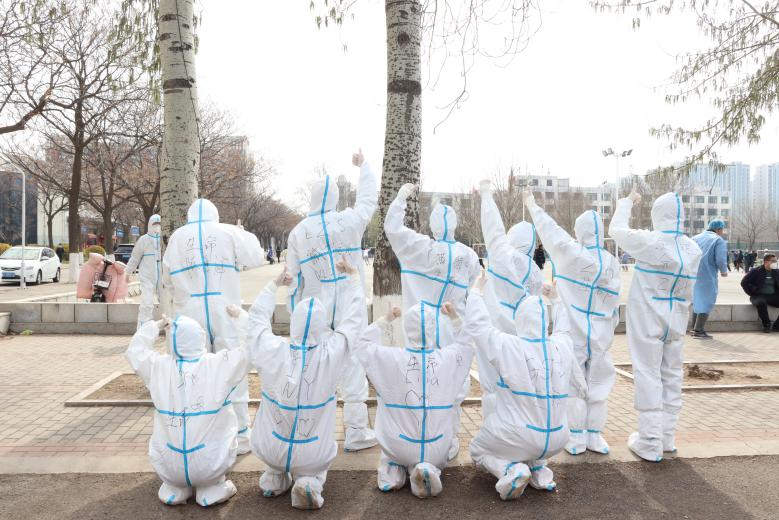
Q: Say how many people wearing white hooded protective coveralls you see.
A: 11